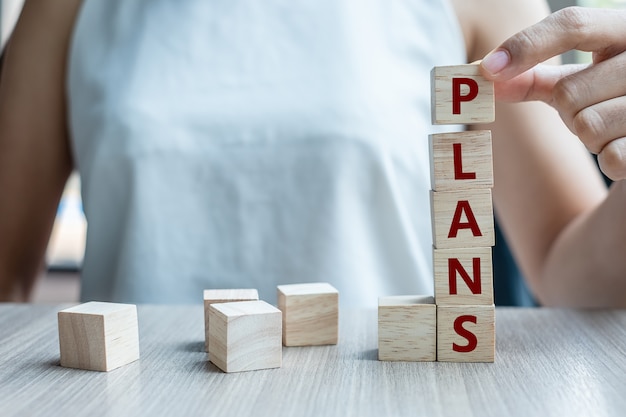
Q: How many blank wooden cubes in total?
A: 5